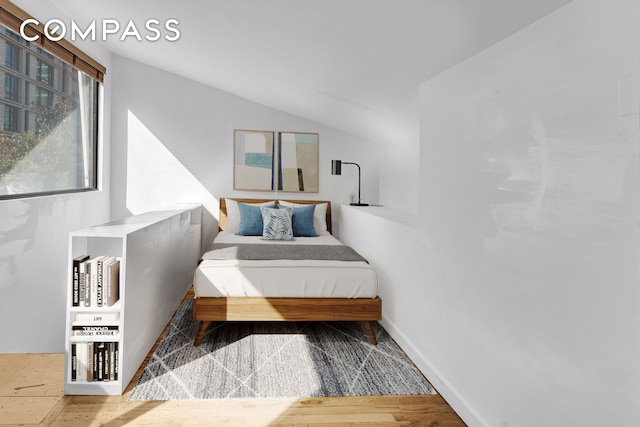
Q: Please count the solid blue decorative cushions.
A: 2